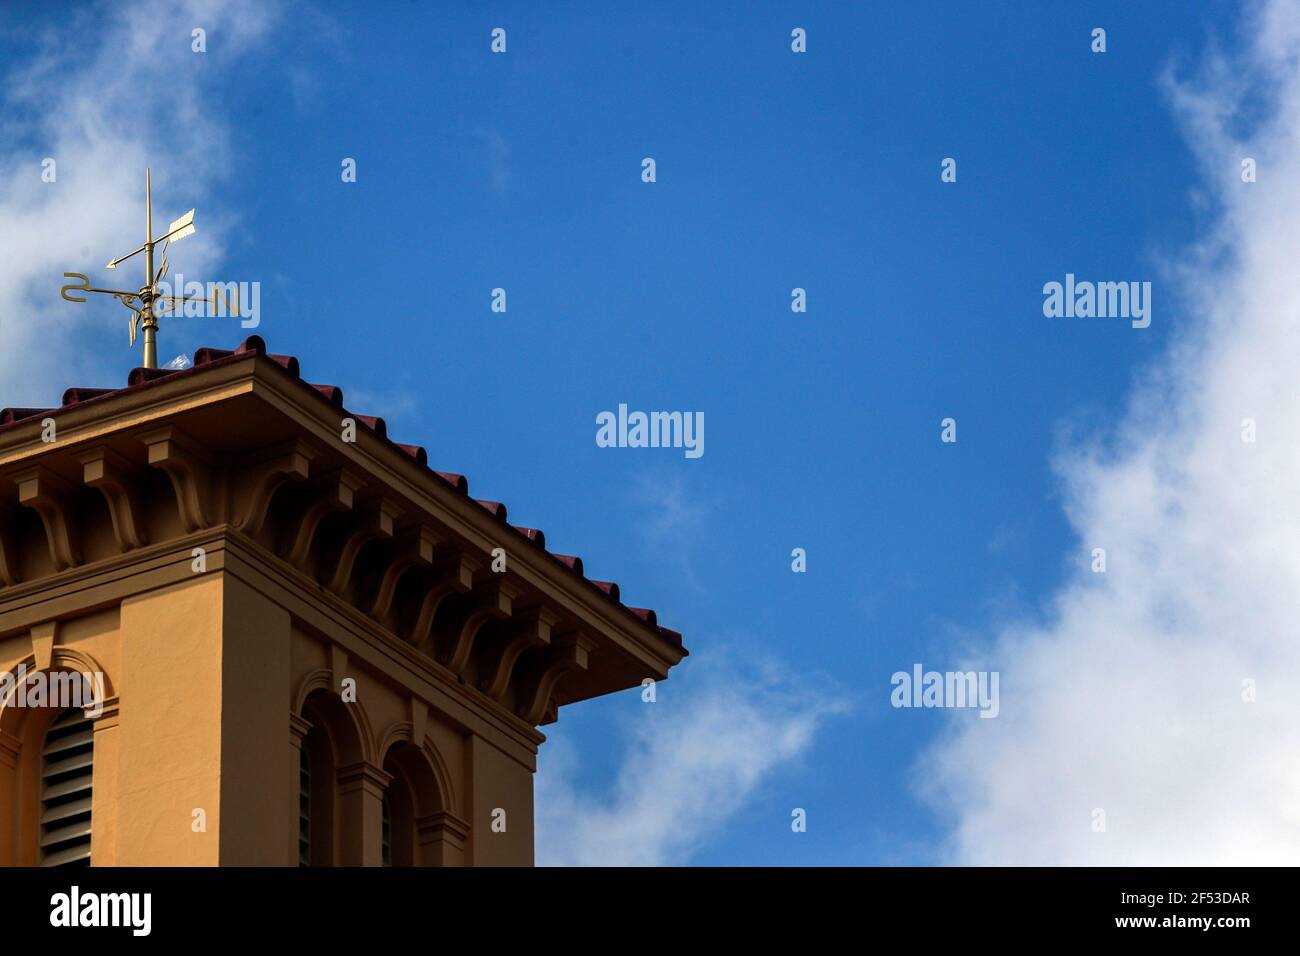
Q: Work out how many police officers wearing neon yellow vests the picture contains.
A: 0